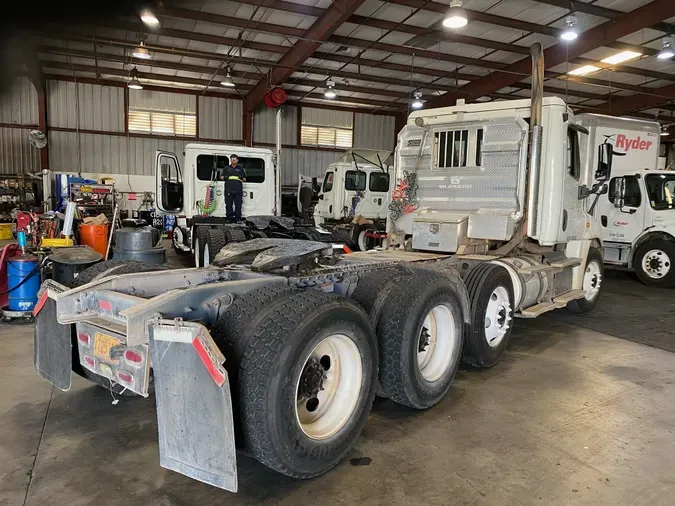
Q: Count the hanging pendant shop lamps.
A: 9